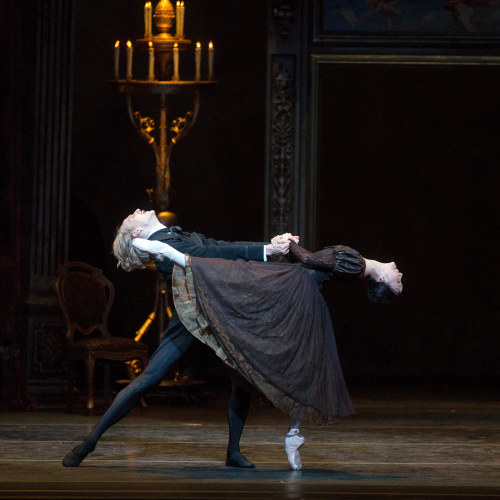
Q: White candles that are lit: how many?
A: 10